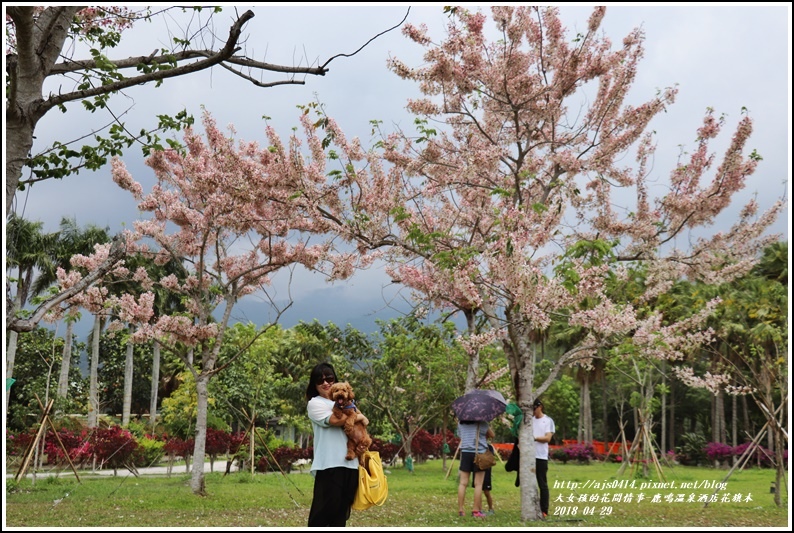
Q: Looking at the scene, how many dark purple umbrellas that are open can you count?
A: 1